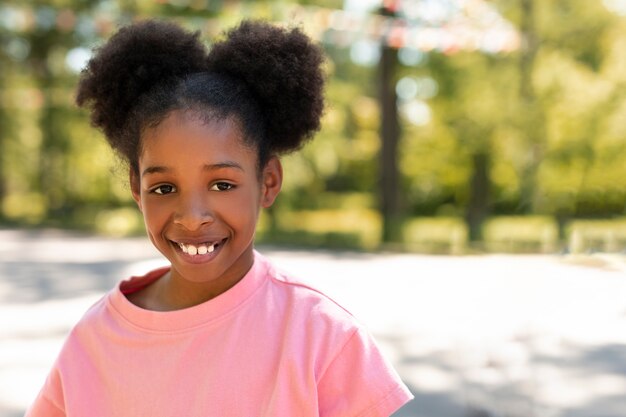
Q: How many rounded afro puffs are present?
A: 2